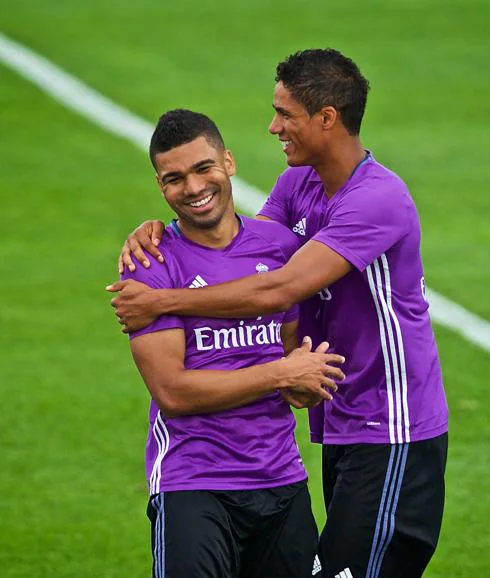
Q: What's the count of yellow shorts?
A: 0